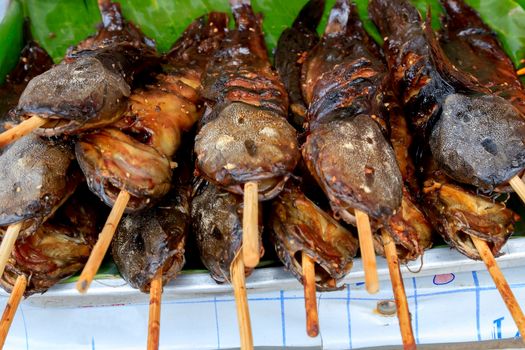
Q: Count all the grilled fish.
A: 12